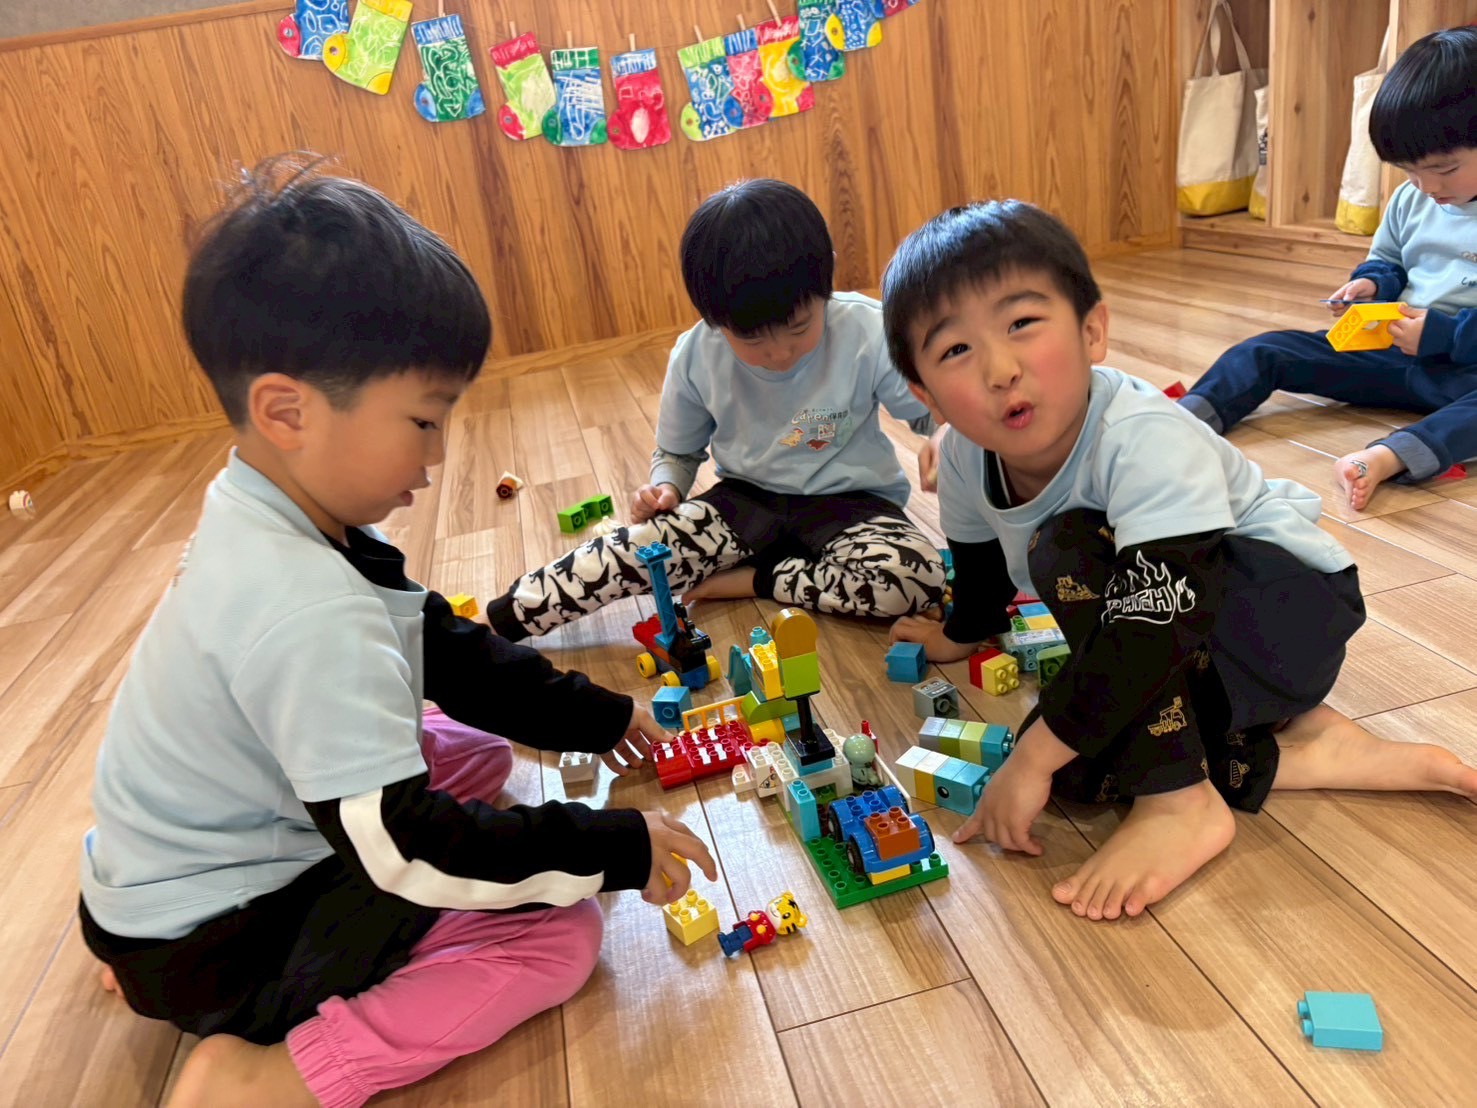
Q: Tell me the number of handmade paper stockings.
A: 12